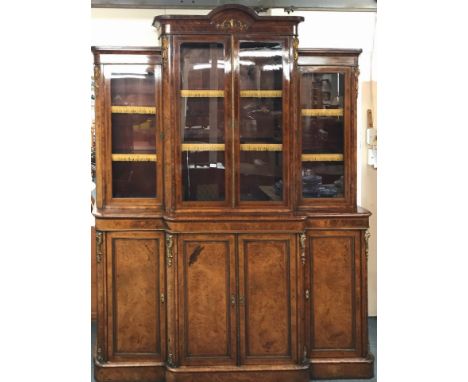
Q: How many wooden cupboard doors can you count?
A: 4